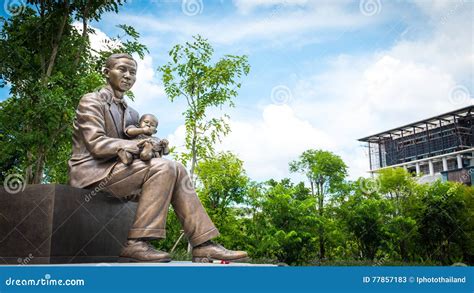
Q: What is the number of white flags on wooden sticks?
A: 0